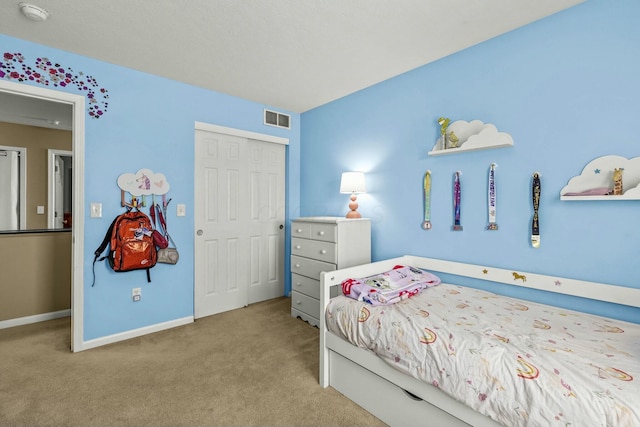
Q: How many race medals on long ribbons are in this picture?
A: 4